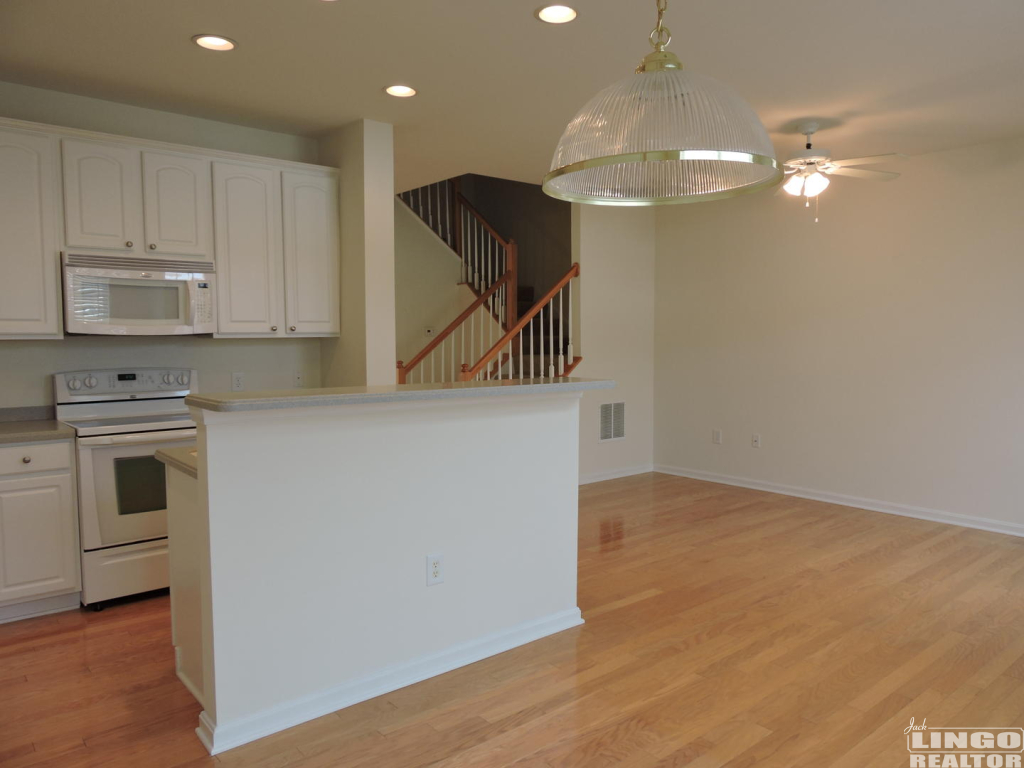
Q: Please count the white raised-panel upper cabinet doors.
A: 5